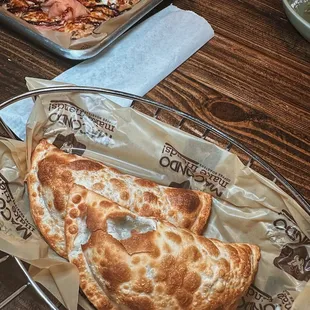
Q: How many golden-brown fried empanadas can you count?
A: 2